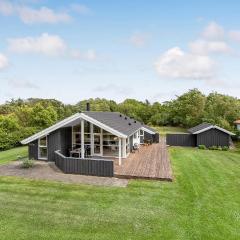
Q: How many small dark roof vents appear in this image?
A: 4